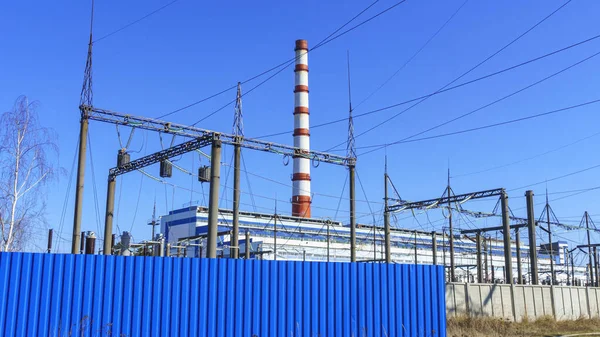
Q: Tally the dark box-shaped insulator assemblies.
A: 3